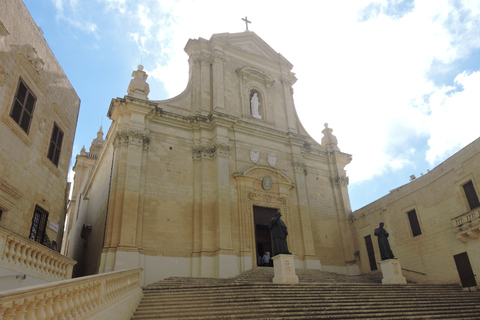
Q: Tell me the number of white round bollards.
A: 0